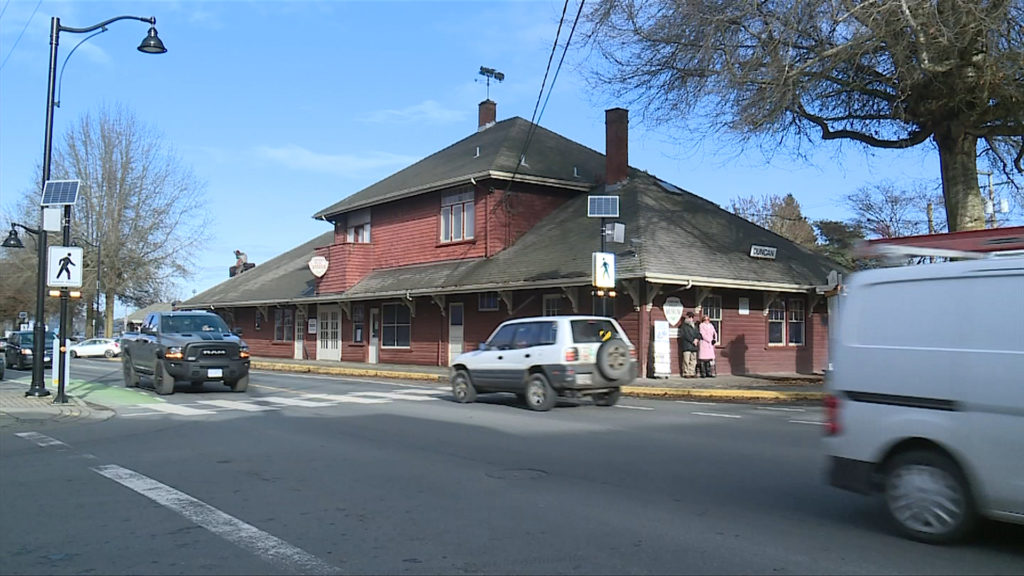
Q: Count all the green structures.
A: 0